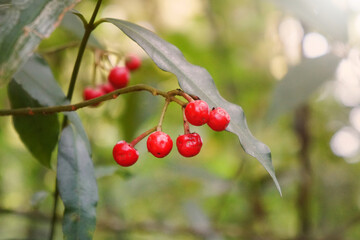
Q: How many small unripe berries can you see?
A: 0